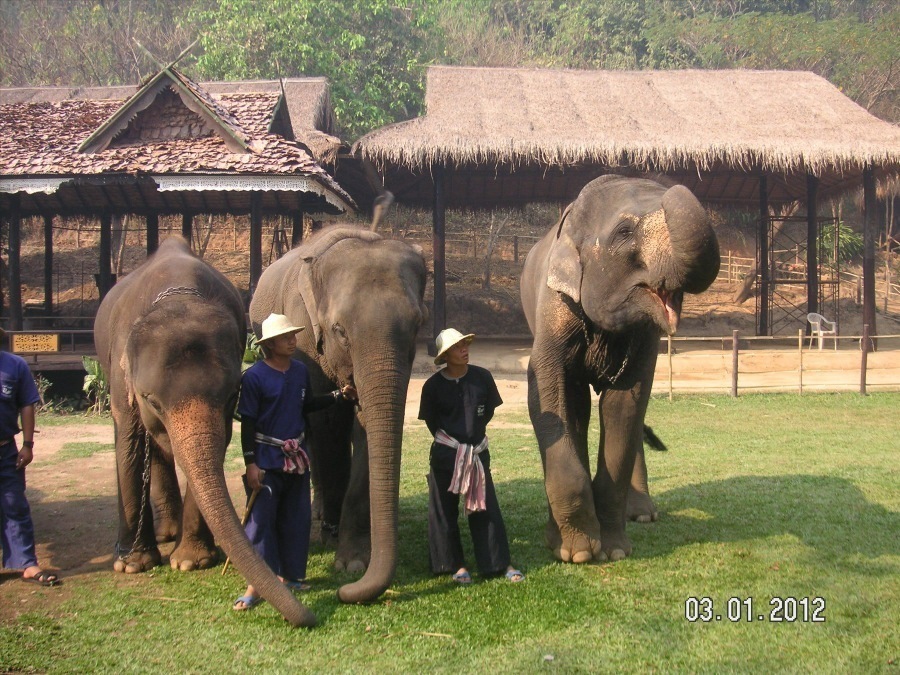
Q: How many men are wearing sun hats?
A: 2